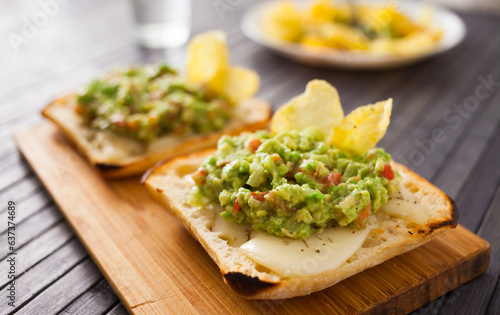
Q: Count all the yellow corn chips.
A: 4